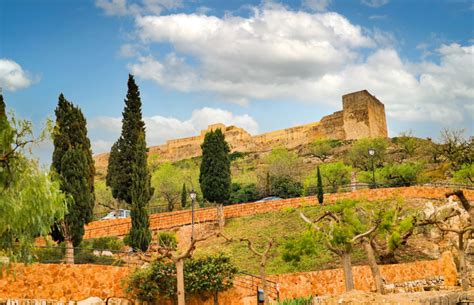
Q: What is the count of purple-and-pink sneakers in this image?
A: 0